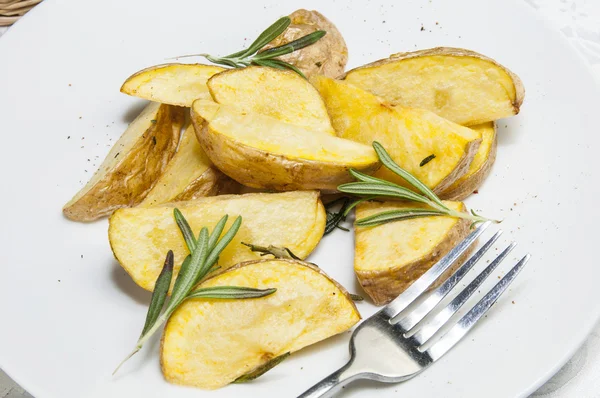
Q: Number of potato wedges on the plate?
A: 12